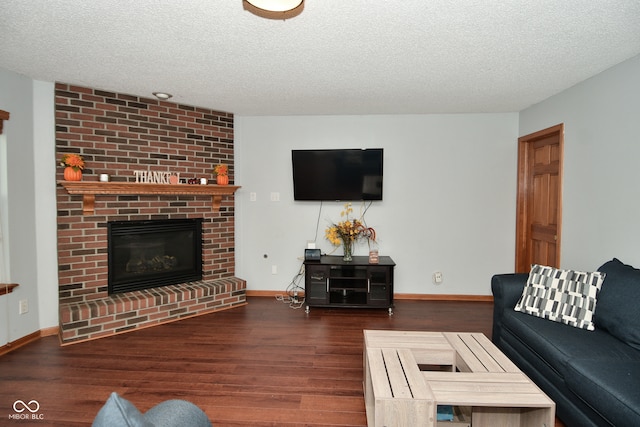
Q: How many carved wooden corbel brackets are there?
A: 2